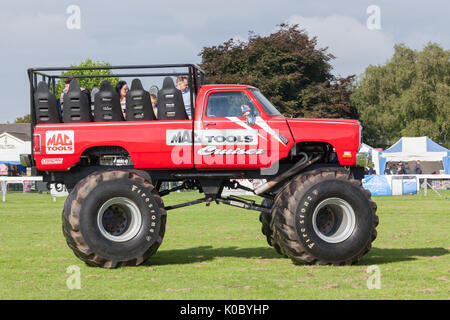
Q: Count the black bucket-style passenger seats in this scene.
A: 5